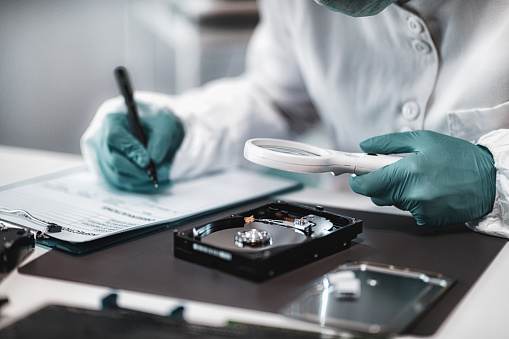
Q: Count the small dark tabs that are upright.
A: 2